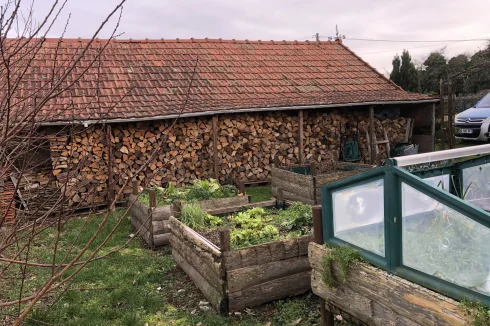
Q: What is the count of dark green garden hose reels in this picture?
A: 1